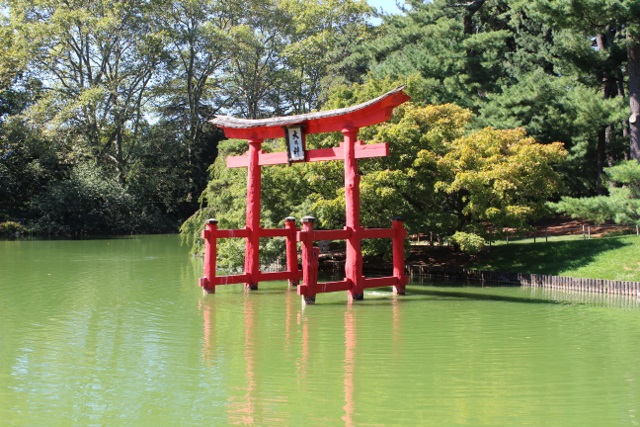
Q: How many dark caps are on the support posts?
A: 4